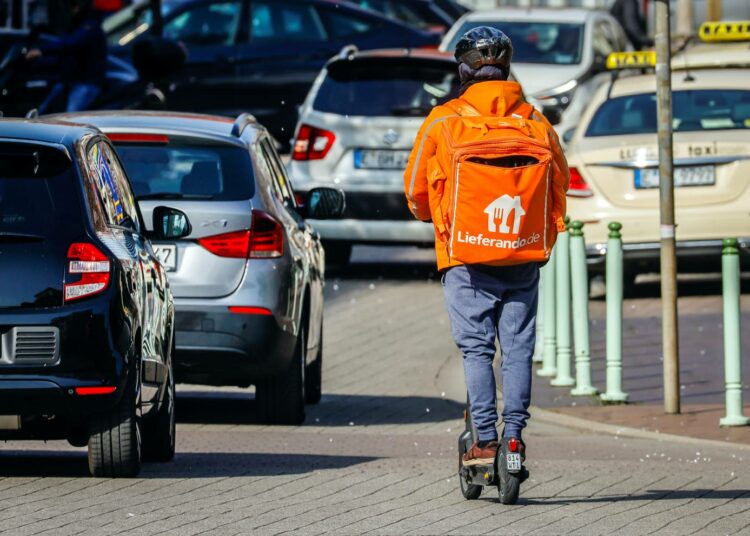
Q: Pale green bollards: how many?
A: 6